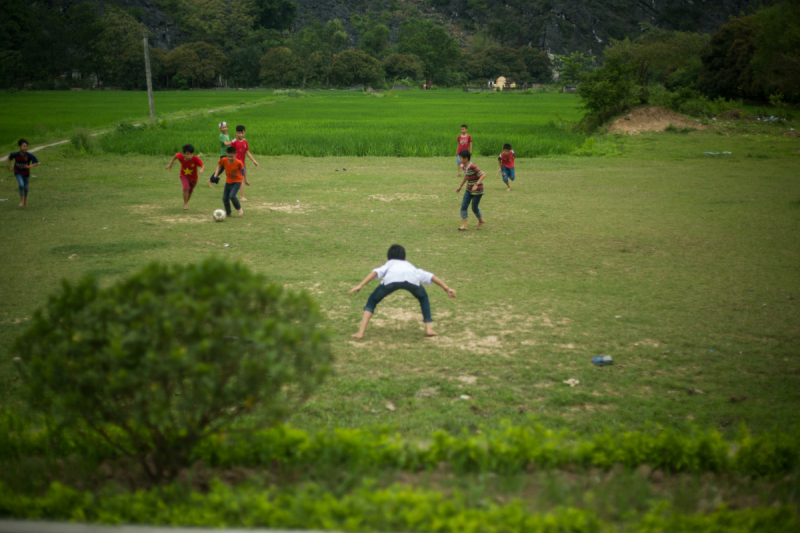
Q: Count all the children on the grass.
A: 9